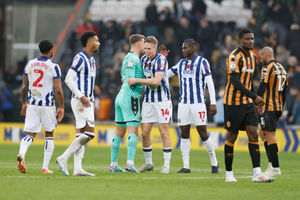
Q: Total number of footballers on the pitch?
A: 7